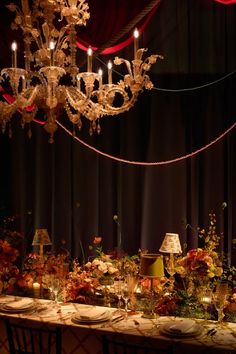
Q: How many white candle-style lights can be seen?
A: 6